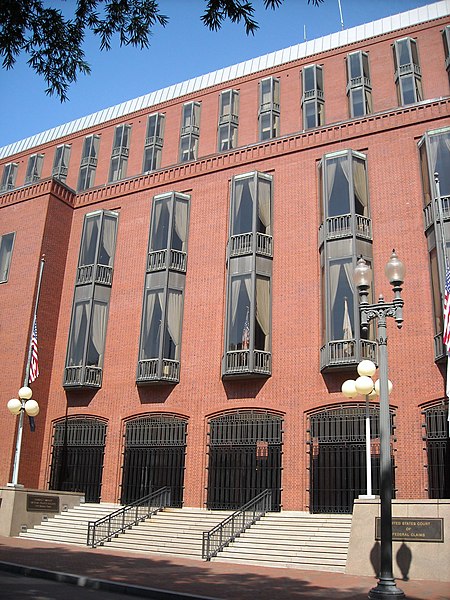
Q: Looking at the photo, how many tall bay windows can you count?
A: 5